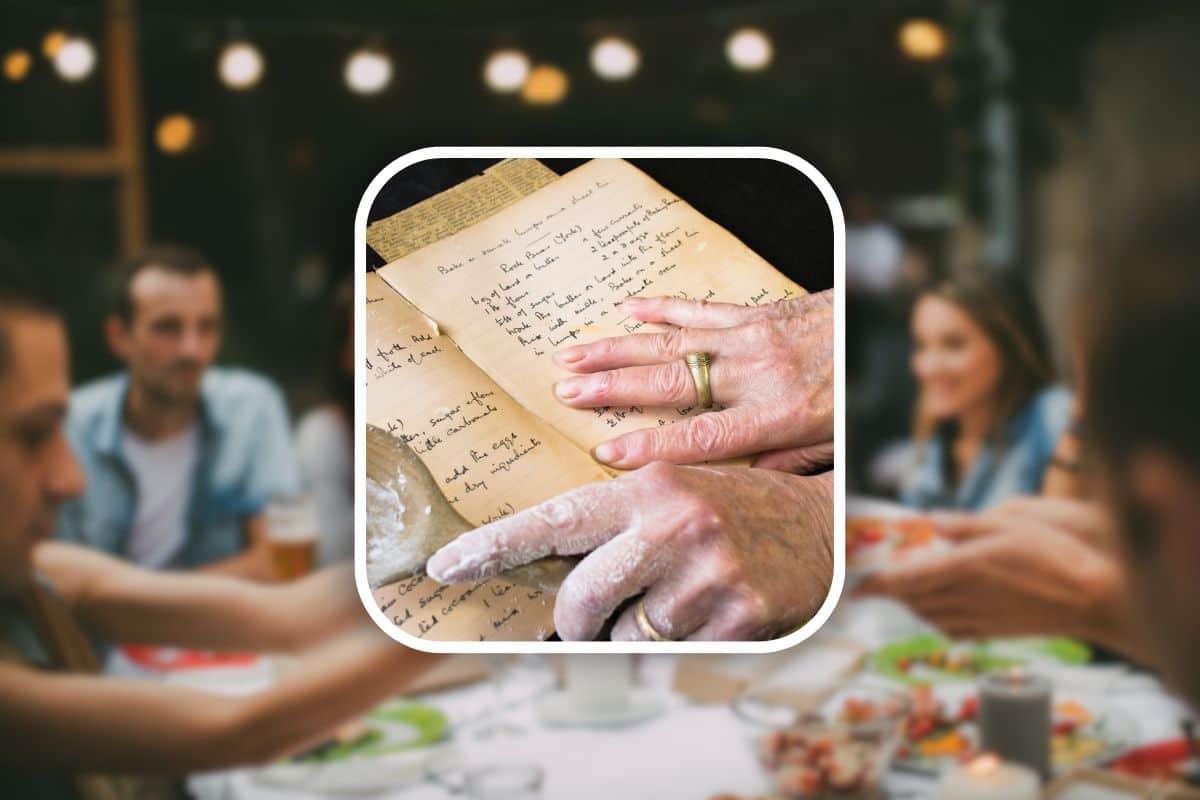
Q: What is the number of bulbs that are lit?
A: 11